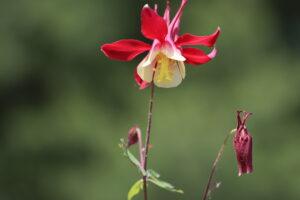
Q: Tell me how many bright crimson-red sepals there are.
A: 5